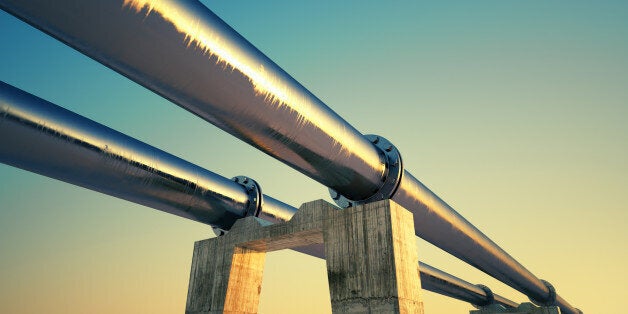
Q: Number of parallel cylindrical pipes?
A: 2